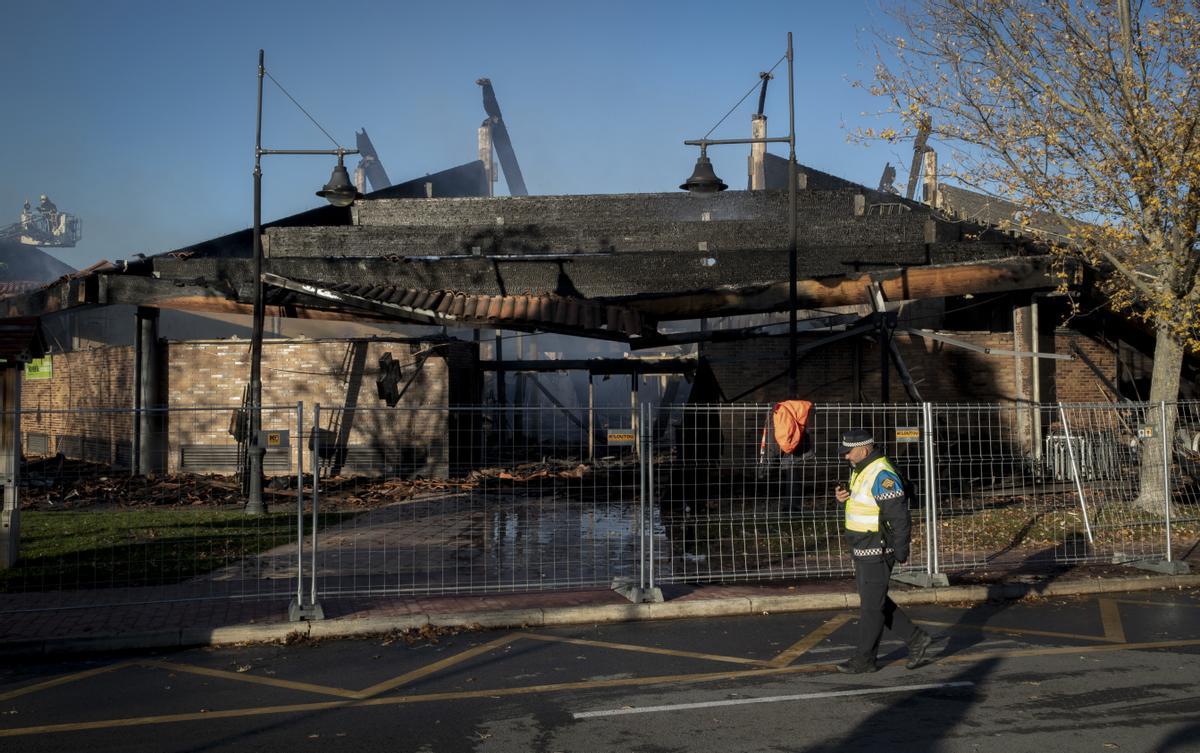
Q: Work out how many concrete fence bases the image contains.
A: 4